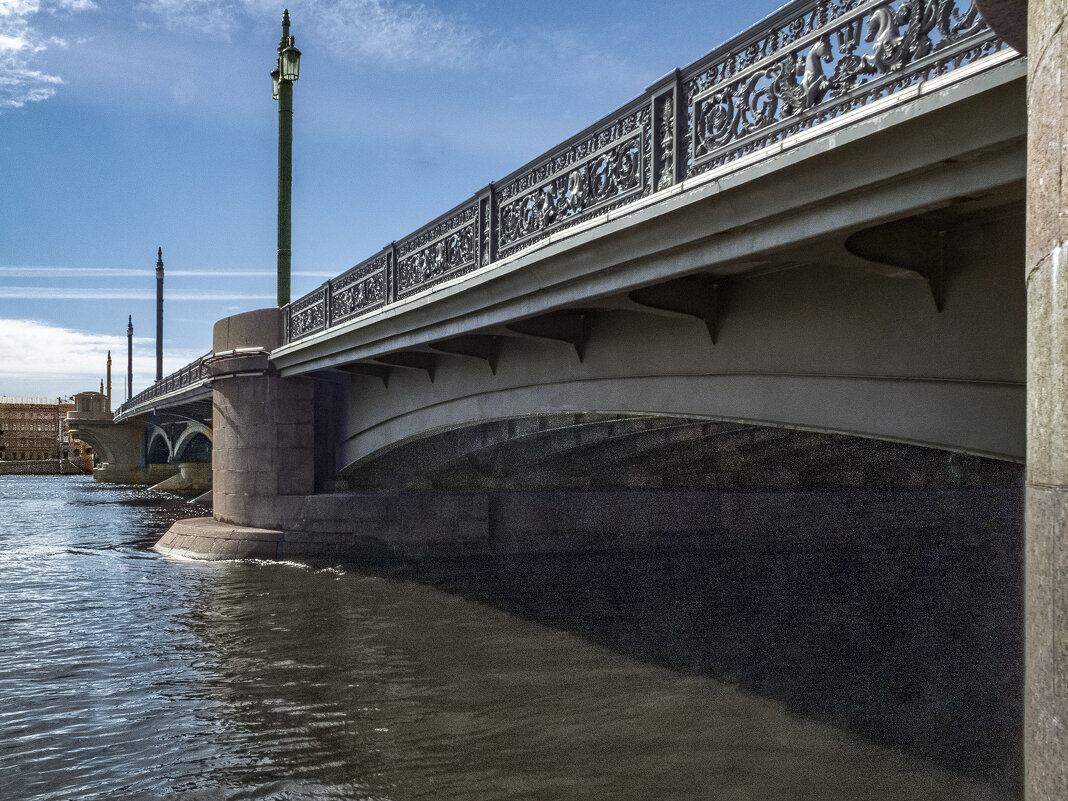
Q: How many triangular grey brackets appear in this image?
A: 6